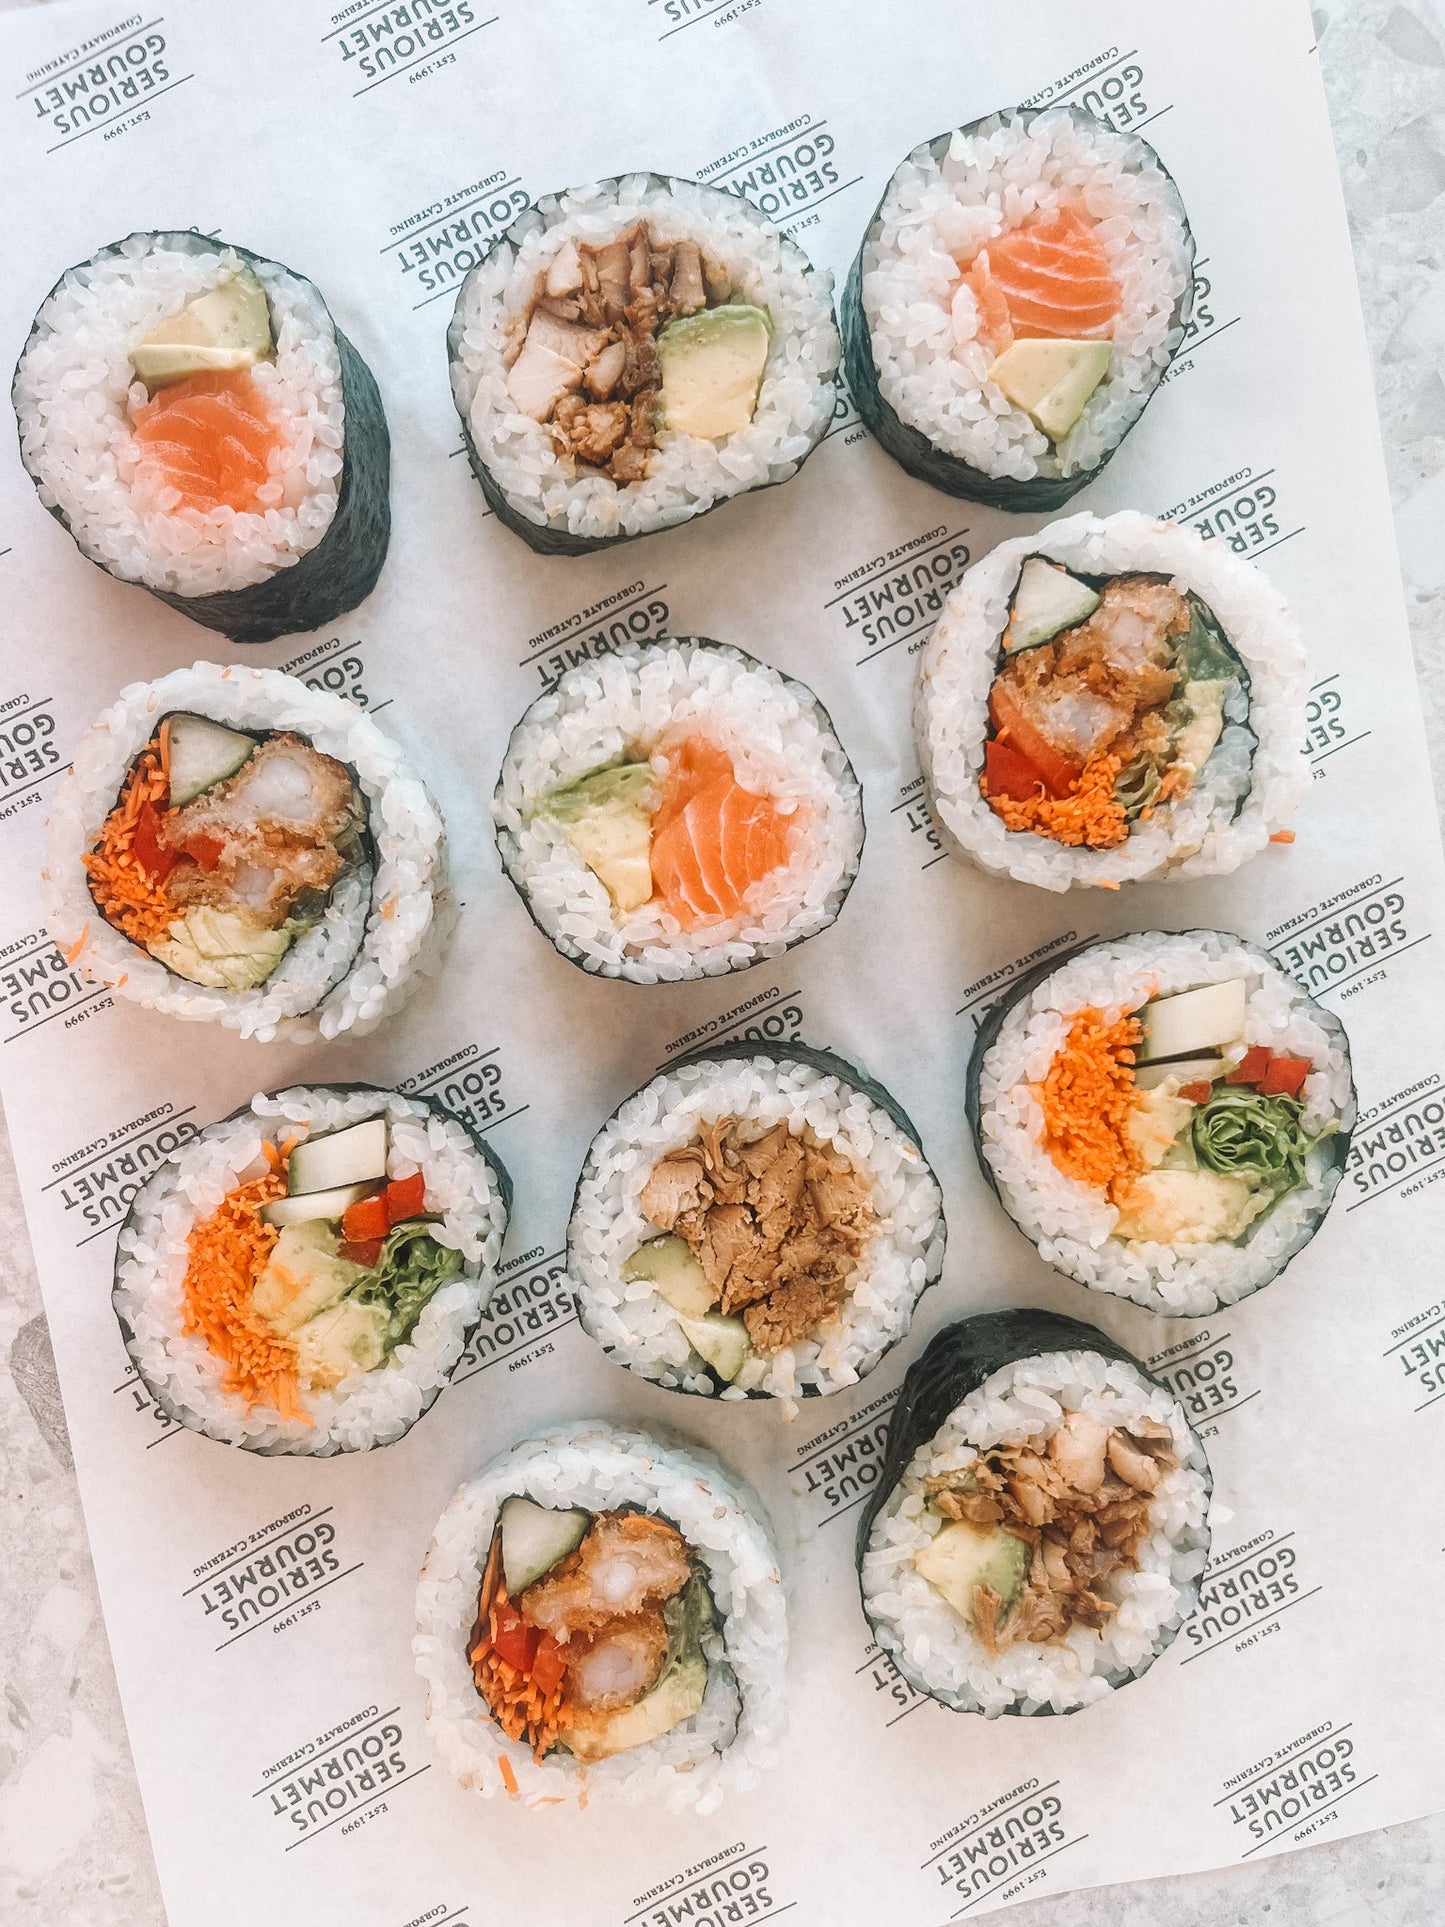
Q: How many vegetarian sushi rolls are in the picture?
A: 2